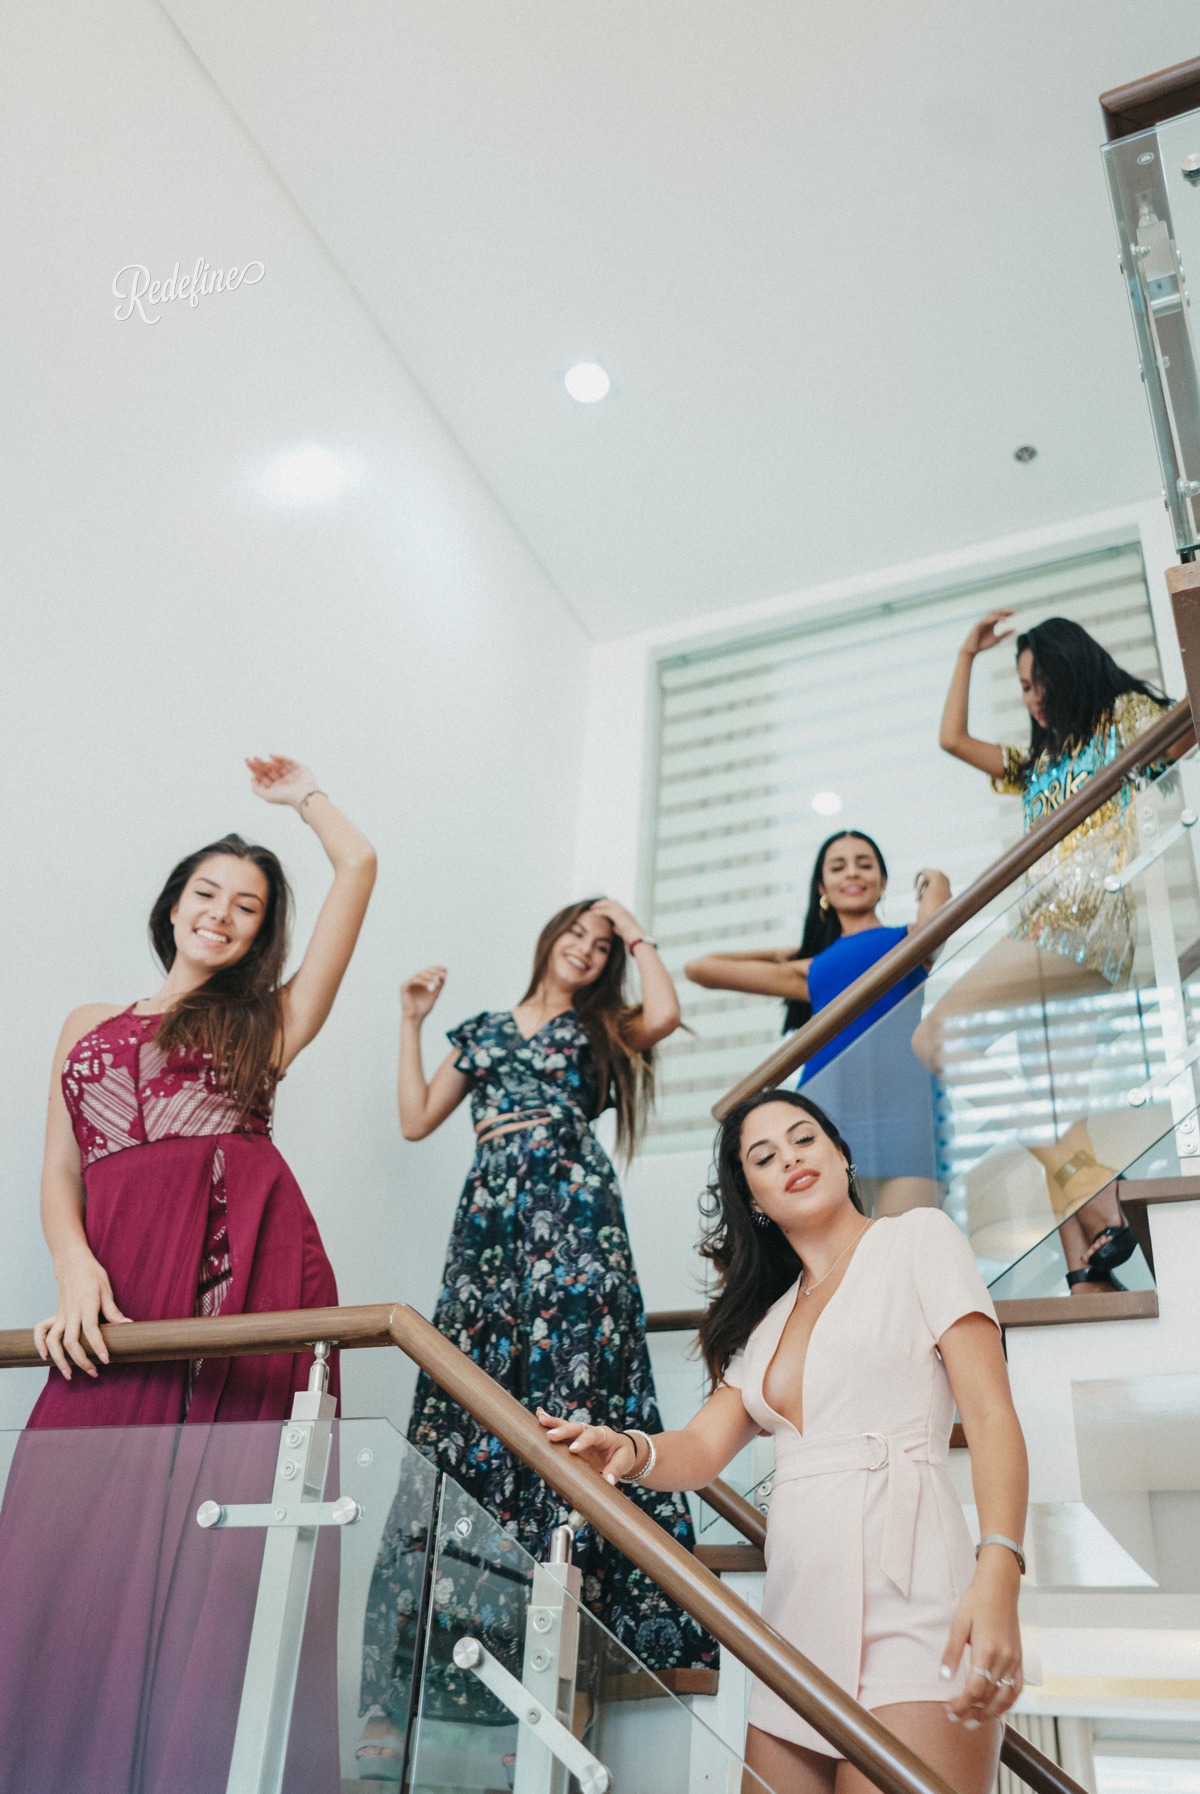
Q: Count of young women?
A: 5